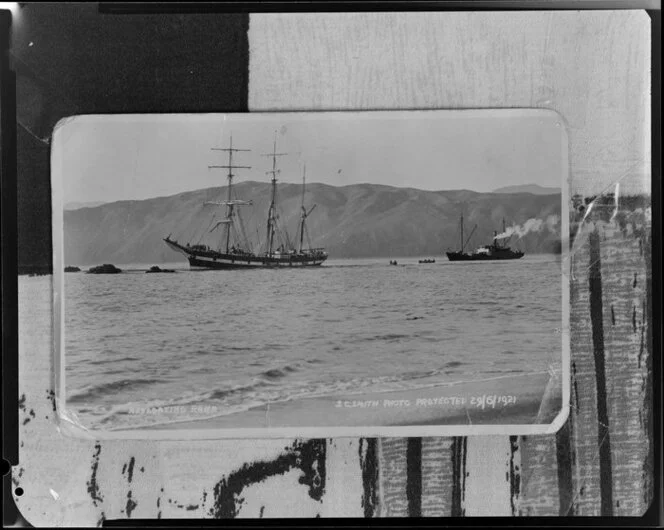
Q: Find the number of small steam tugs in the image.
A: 1